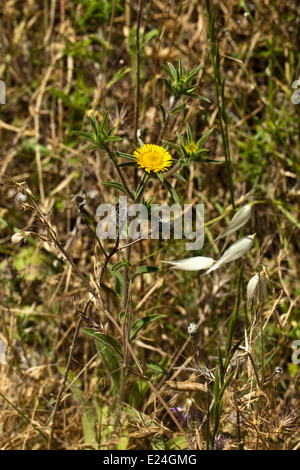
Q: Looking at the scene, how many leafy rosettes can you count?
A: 3